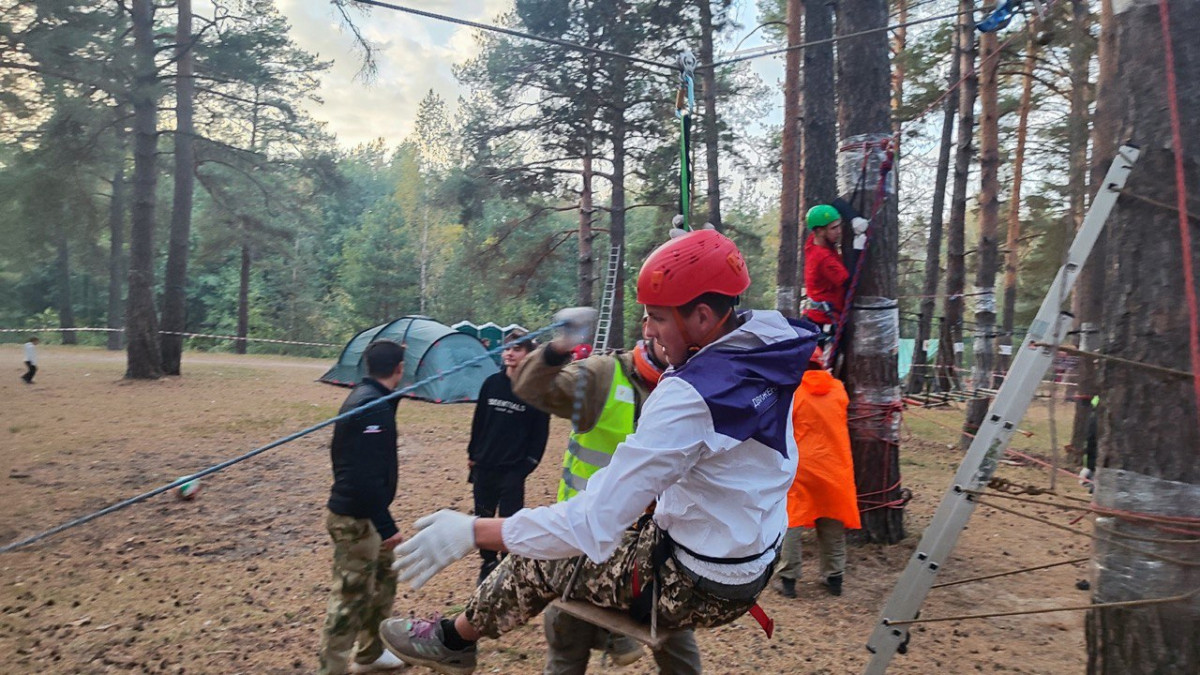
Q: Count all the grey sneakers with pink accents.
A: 1